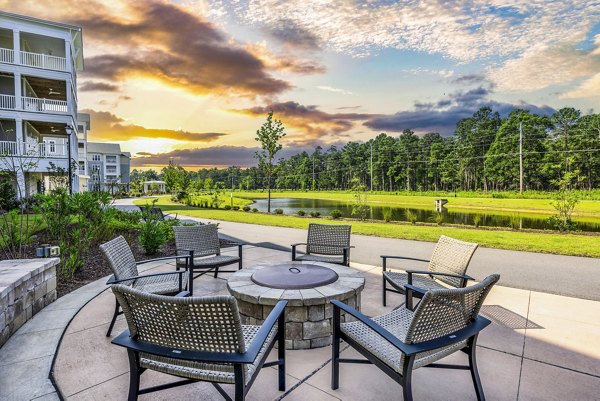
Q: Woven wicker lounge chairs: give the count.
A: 6